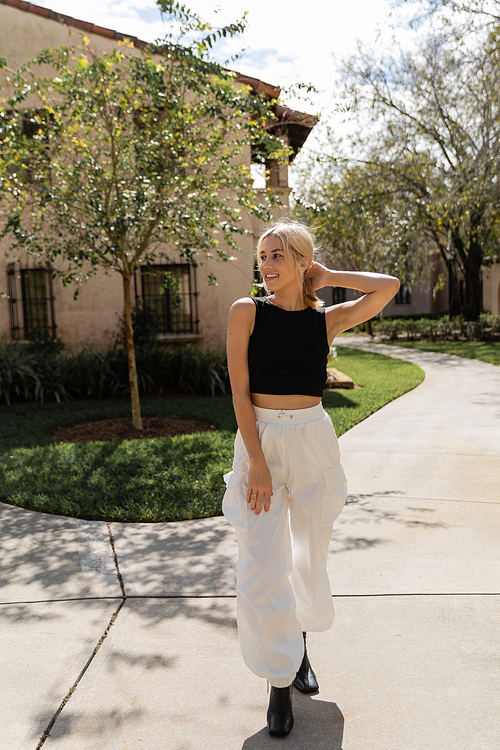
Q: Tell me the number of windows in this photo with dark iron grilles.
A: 2